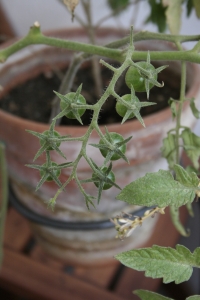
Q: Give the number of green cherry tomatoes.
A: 7